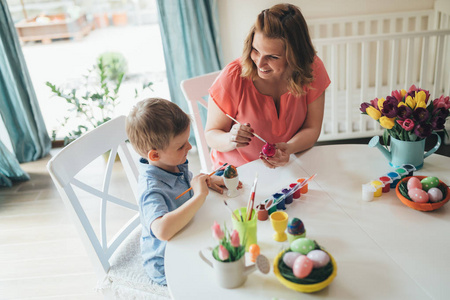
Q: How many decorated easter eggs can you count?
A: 11